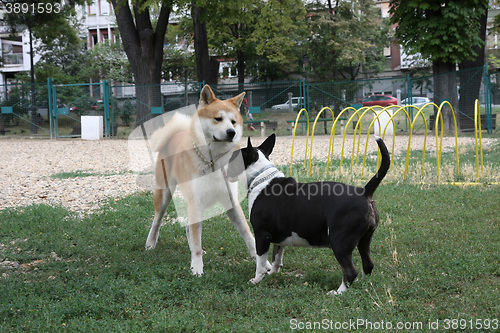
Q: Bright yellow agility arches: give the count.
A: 10